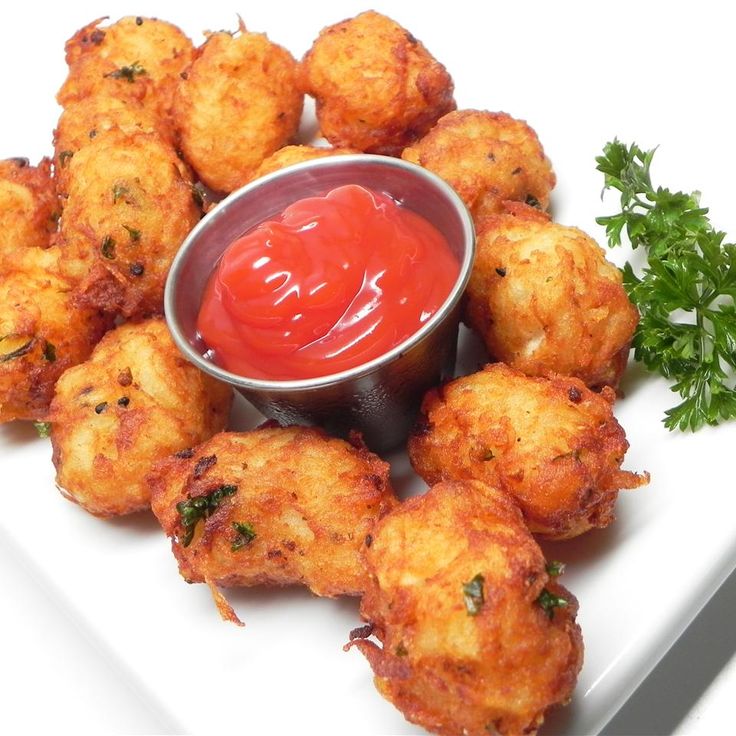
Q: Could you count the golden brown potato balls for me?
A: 14